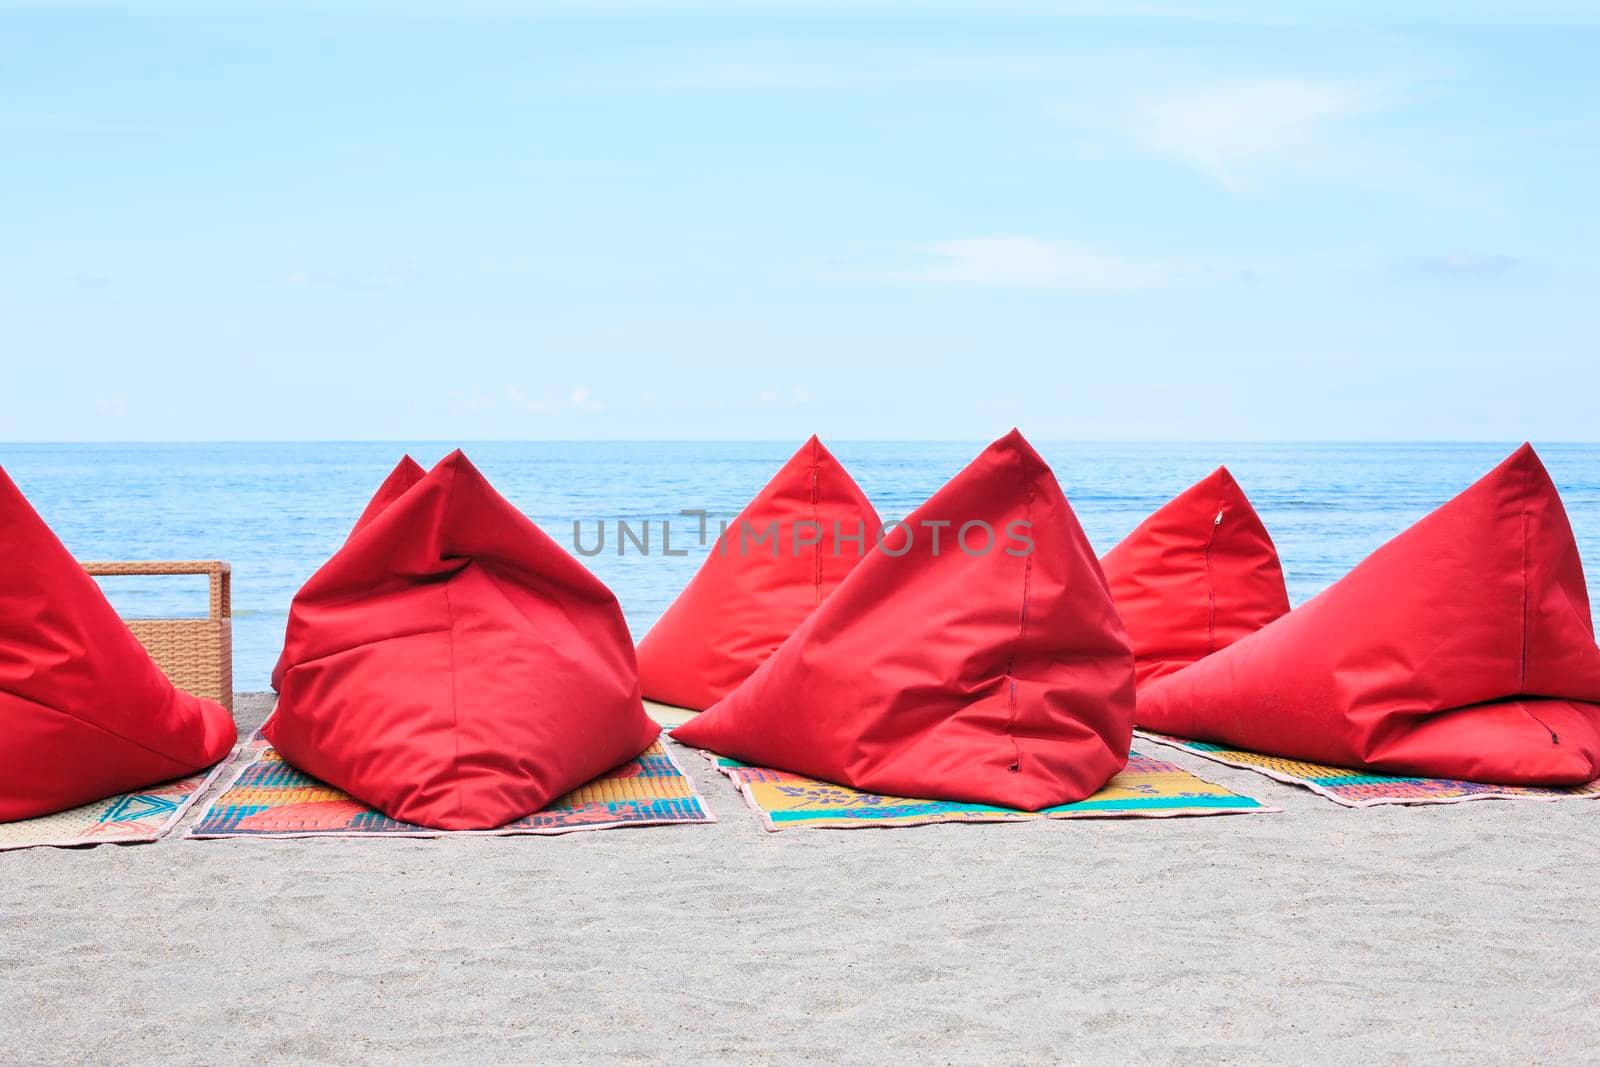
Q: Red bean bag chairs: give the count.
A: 7